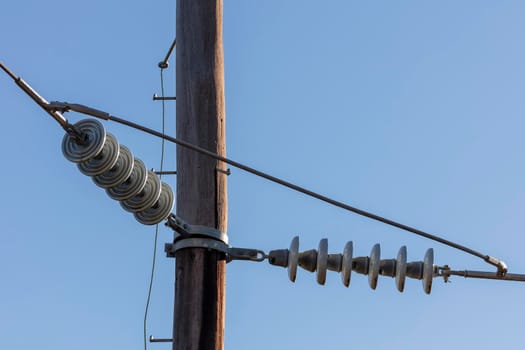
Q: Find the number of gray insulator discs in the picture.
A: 12